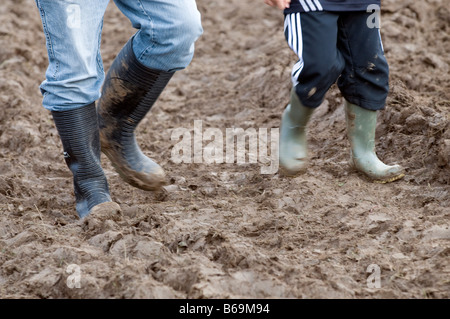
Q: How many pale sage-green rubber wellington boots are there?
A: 2